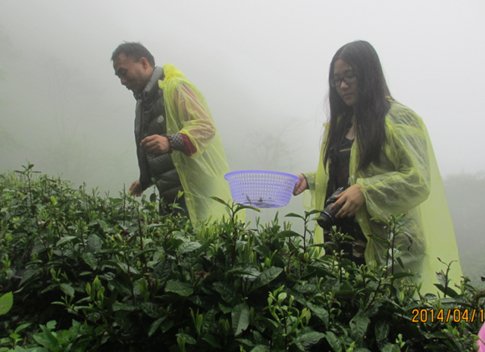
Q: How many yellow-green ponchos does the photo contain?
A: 2